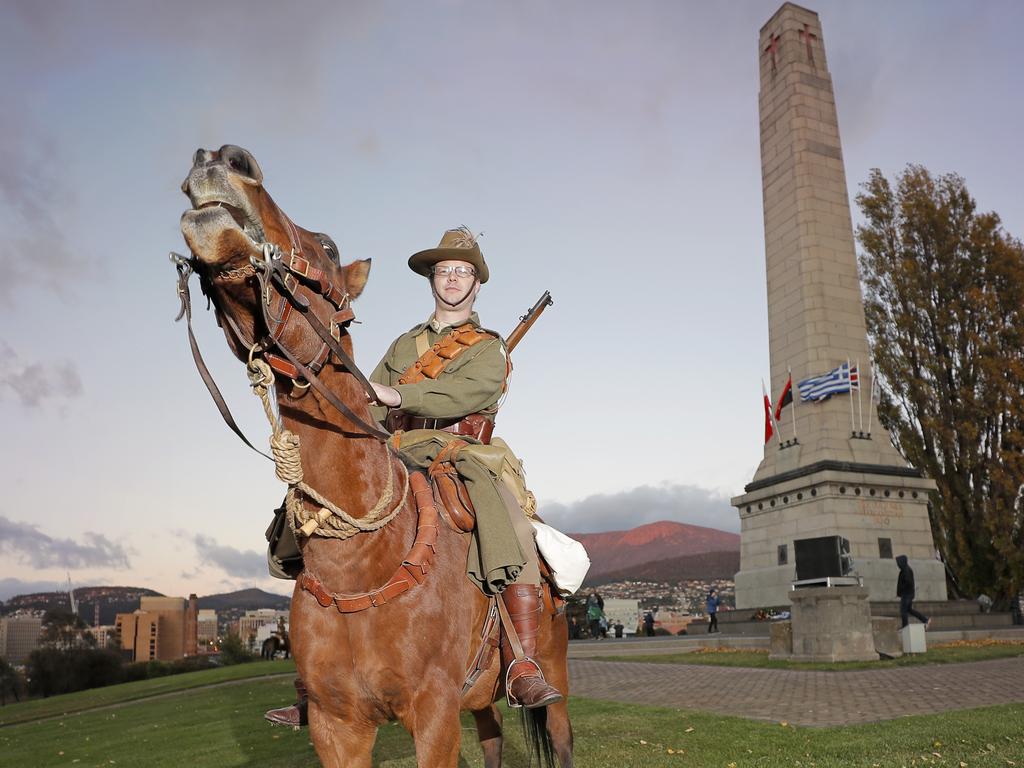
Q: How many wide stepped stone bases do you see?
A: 1